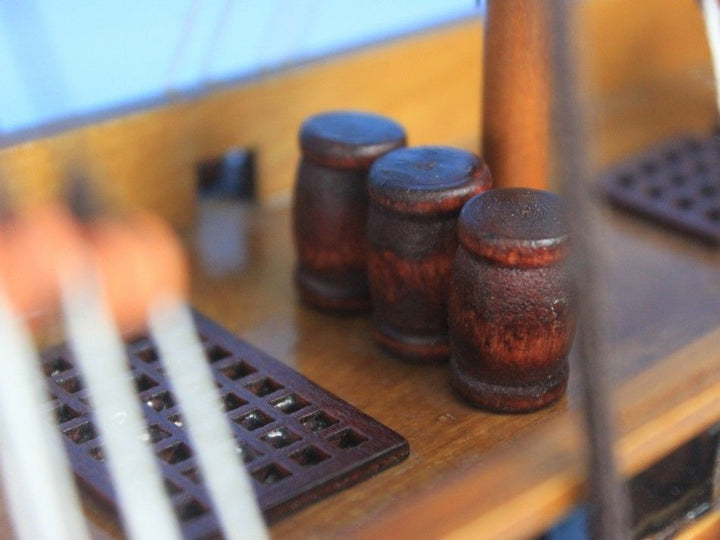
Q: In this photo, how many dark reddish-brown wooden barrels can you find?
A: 3